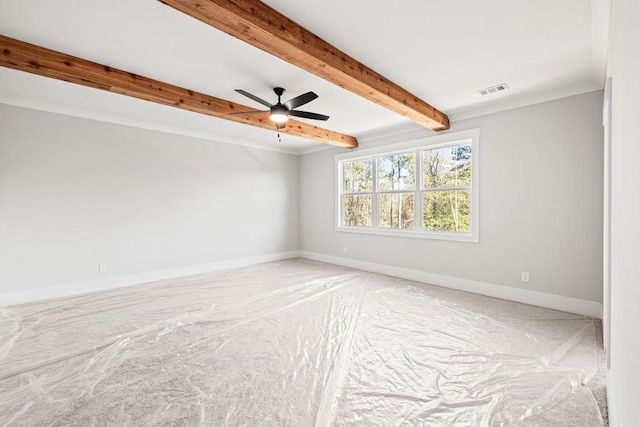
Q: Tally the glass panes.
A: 6